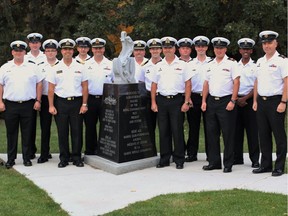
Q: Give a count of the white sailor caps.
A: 14